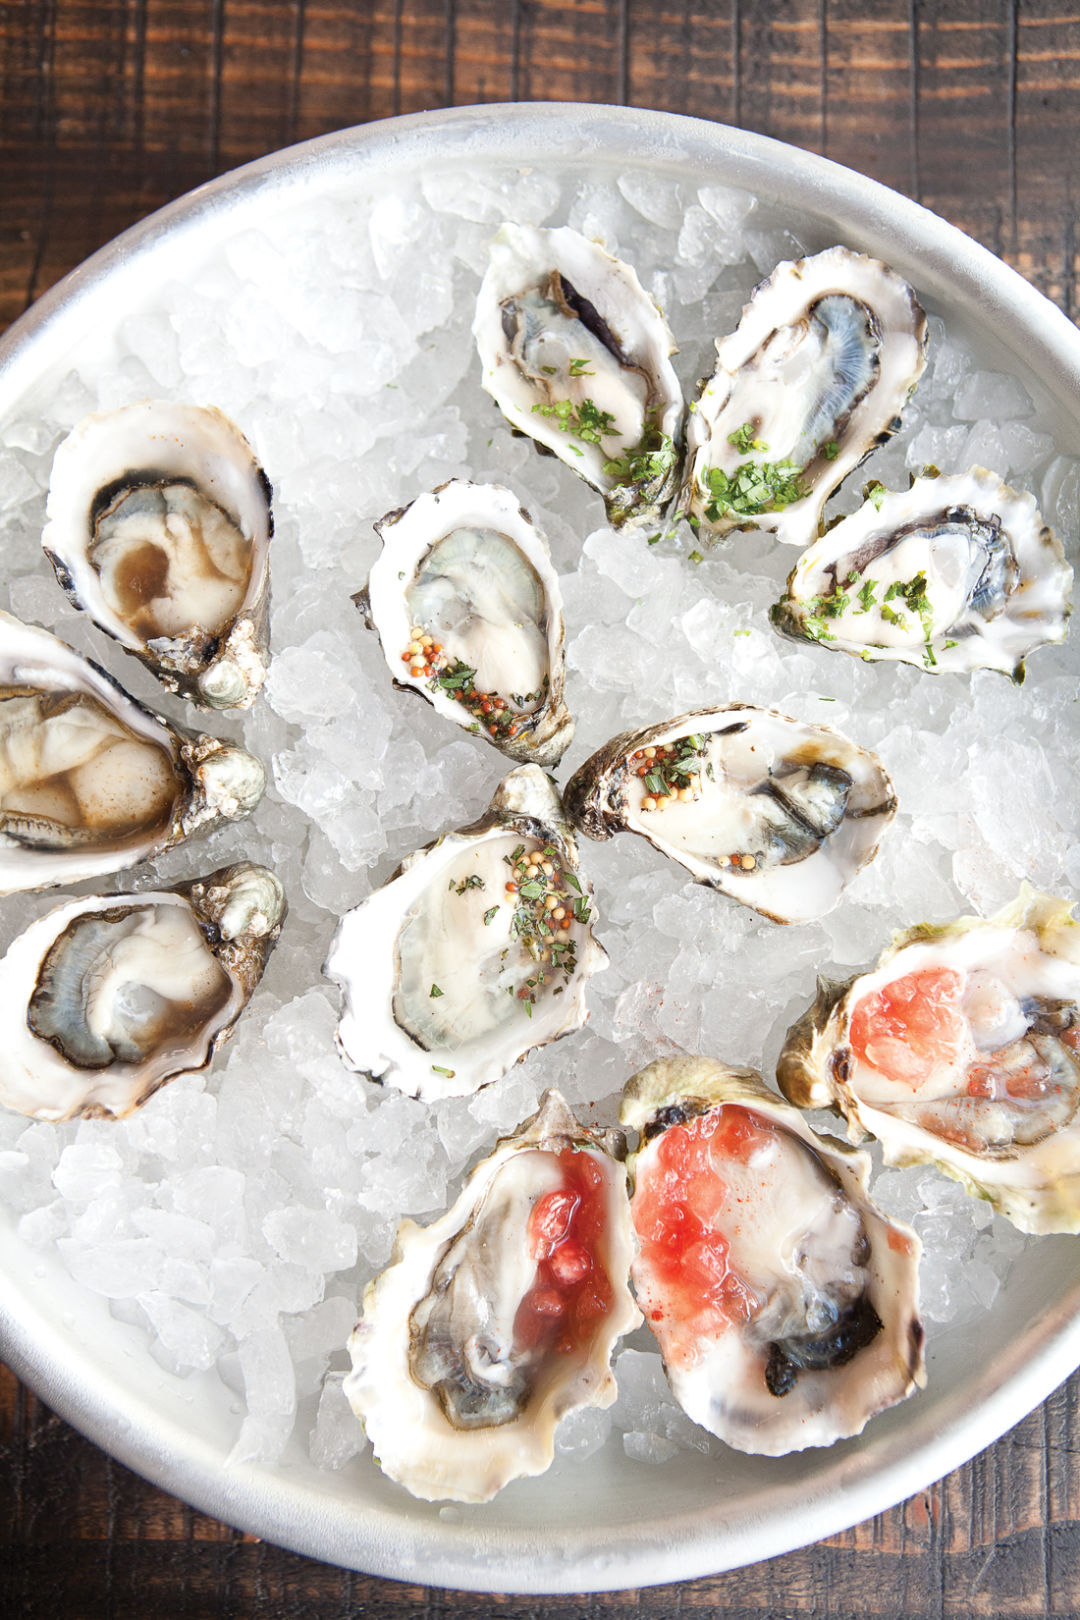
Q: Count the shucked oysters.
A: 12